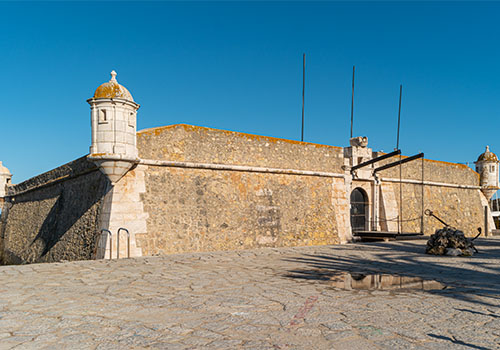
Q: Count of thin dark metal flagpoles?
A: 3